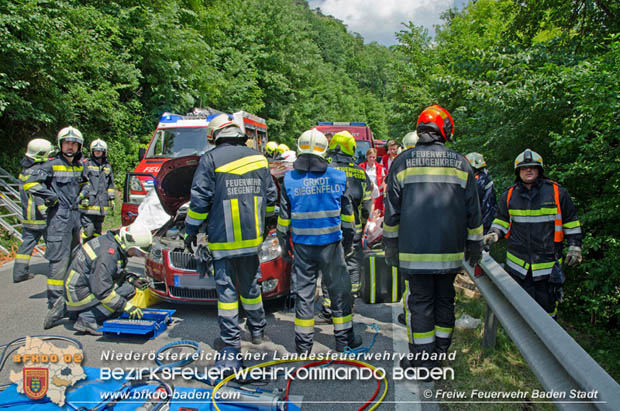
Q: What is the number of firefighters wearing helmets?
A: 13